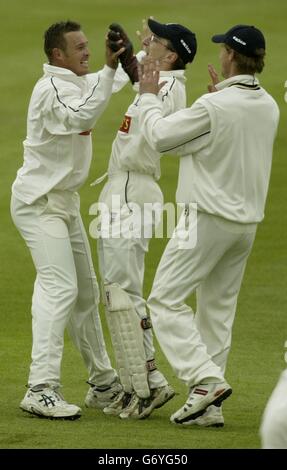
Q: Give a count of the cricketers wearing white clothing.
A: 3